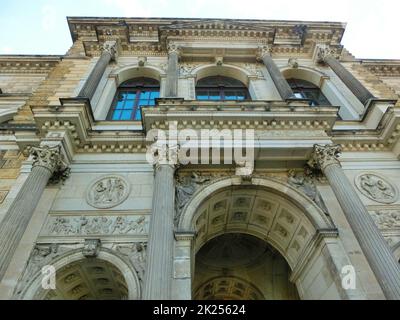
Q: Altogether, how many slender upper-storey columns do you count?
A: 4